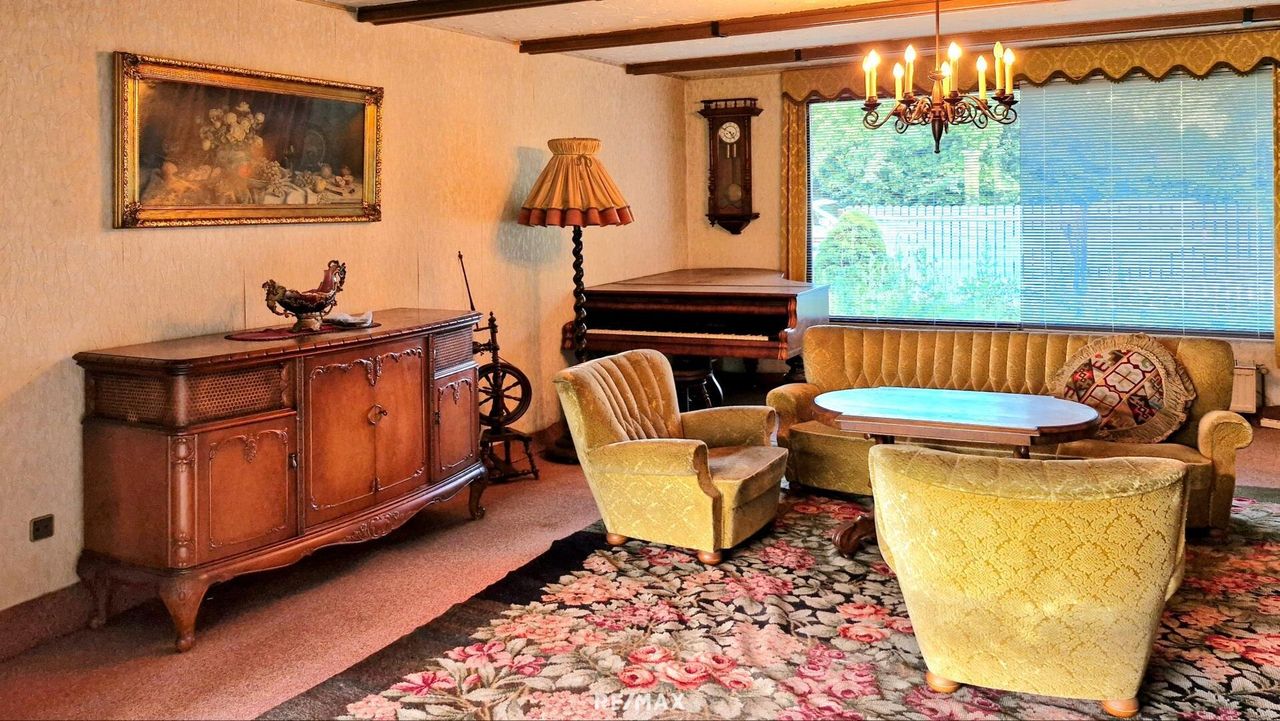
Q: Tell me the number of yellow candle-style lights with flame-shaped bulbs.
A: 9